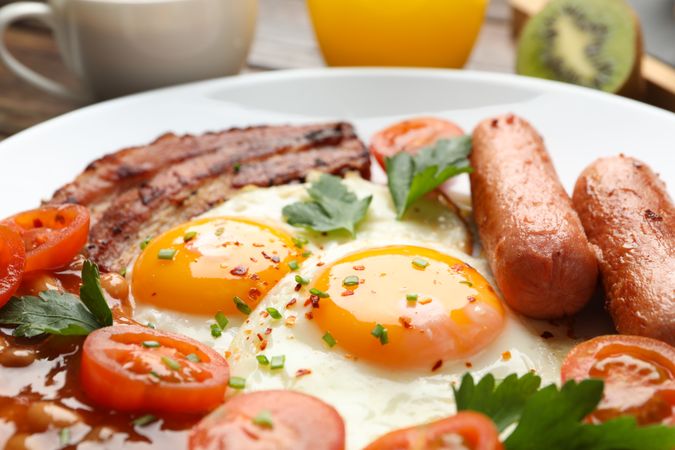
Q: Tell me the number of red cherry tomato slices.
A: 7